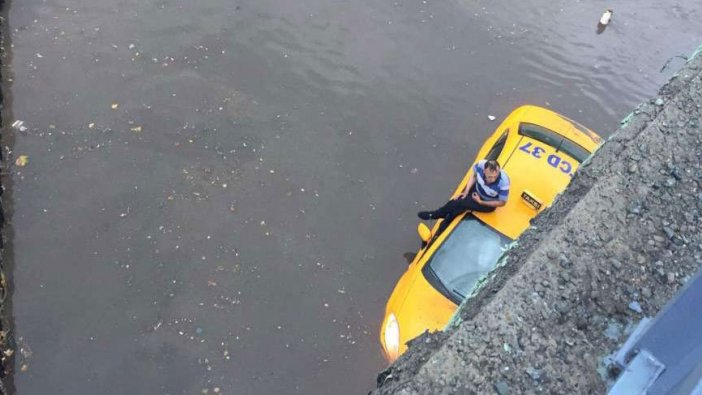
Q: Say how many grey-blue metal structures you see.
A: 1